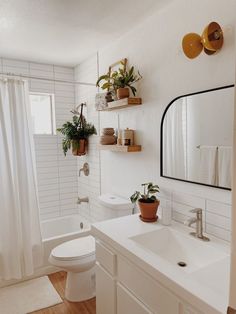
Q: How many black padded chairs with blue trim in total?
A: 0